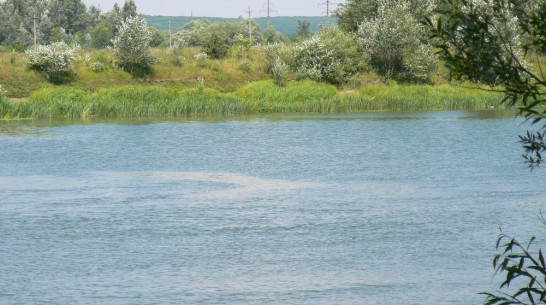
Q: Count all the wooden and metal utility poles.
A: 5